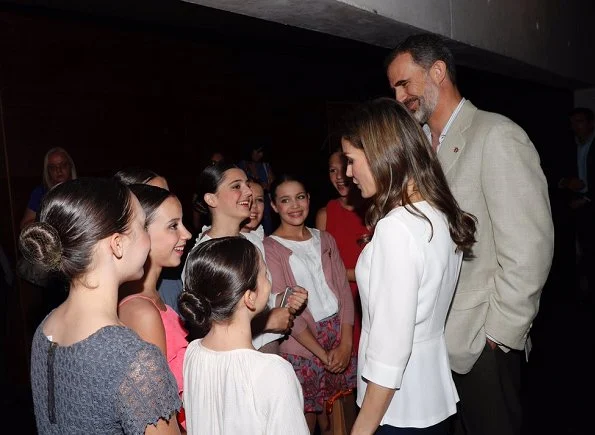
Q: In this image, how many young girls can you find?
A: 8